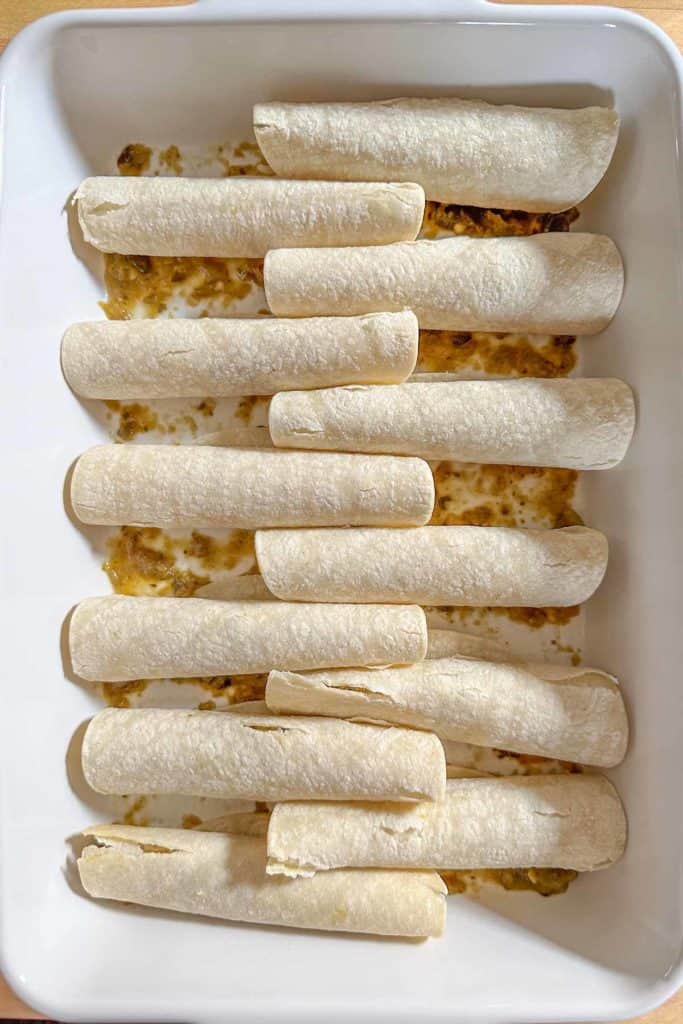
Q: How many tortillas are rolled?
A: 12